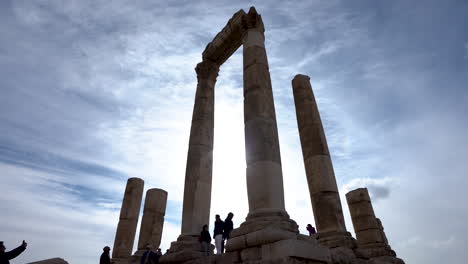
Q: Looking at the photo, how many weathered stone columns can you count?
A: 6